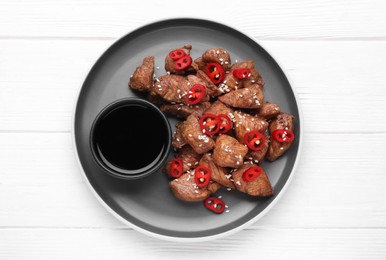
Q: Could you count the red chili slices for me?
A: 13